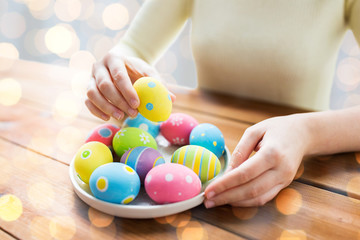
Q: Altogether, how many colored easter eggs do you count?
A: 11